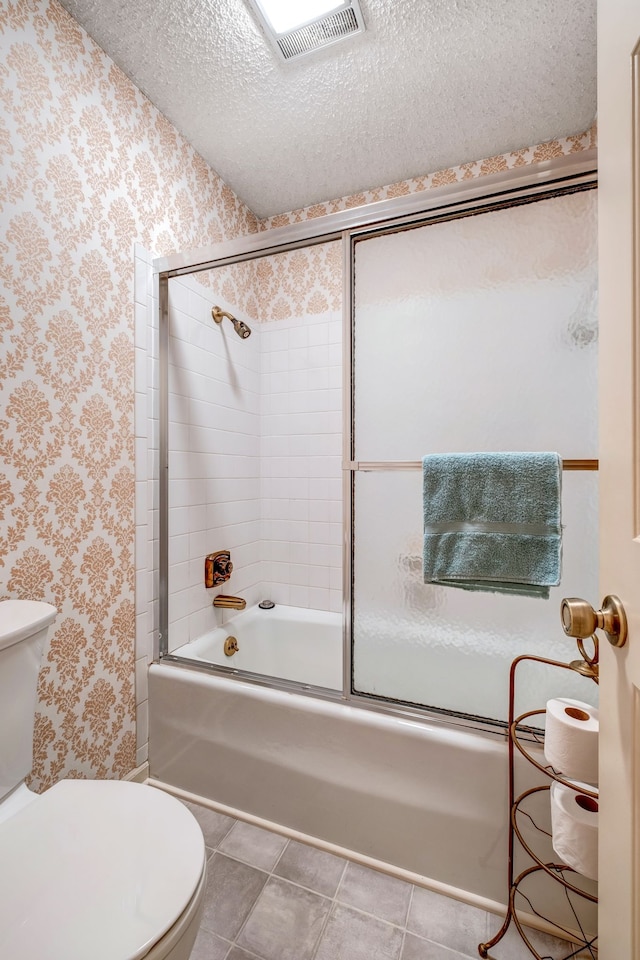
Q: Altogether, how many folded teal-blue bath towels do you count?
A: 1